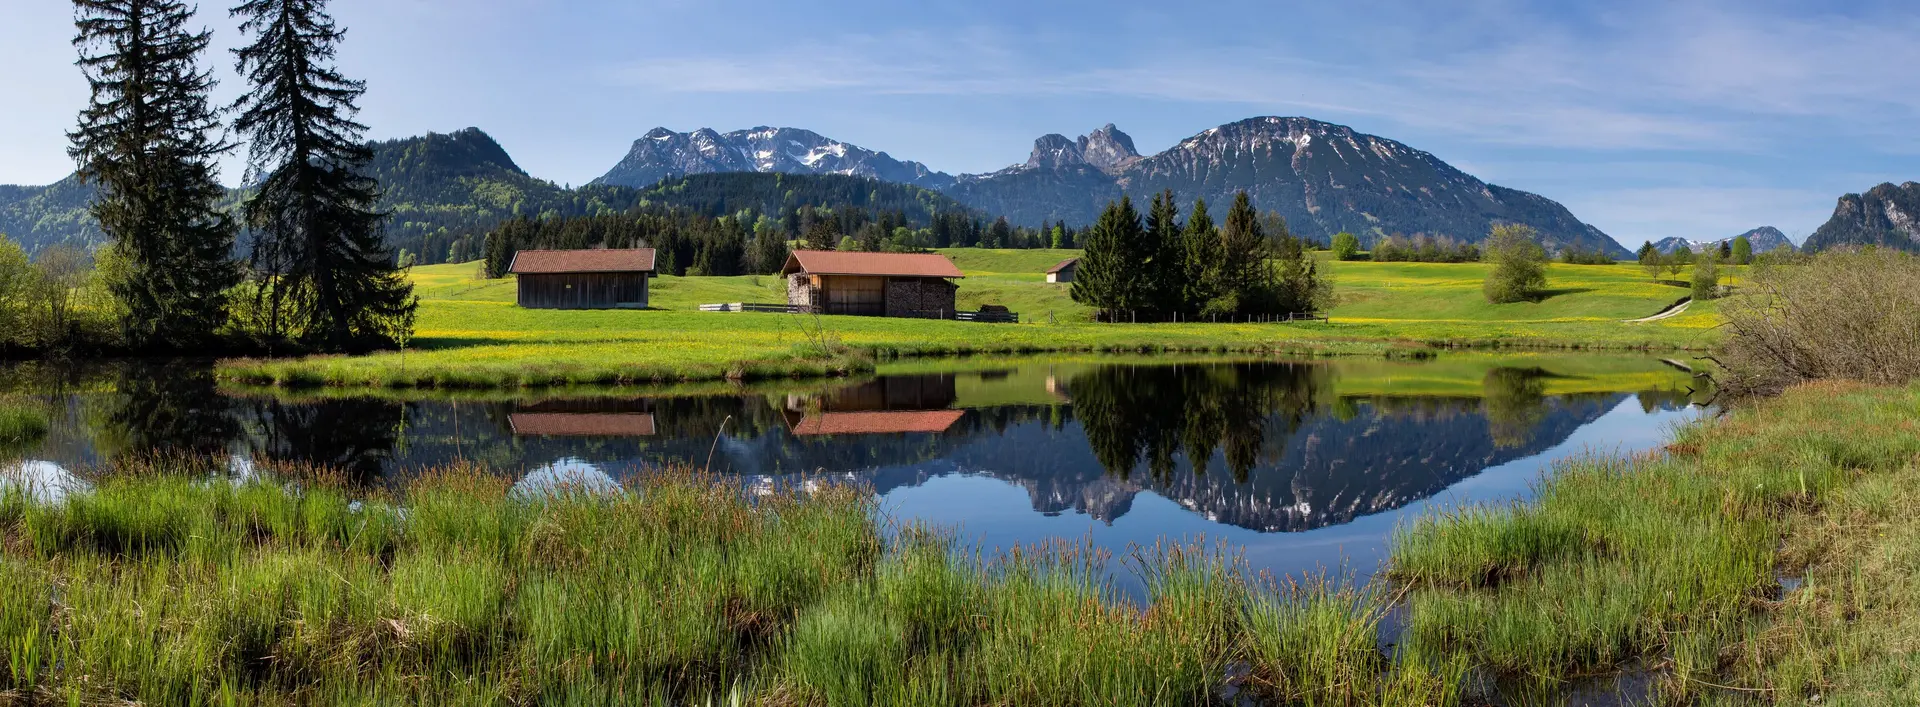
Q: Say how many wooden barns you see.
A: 3